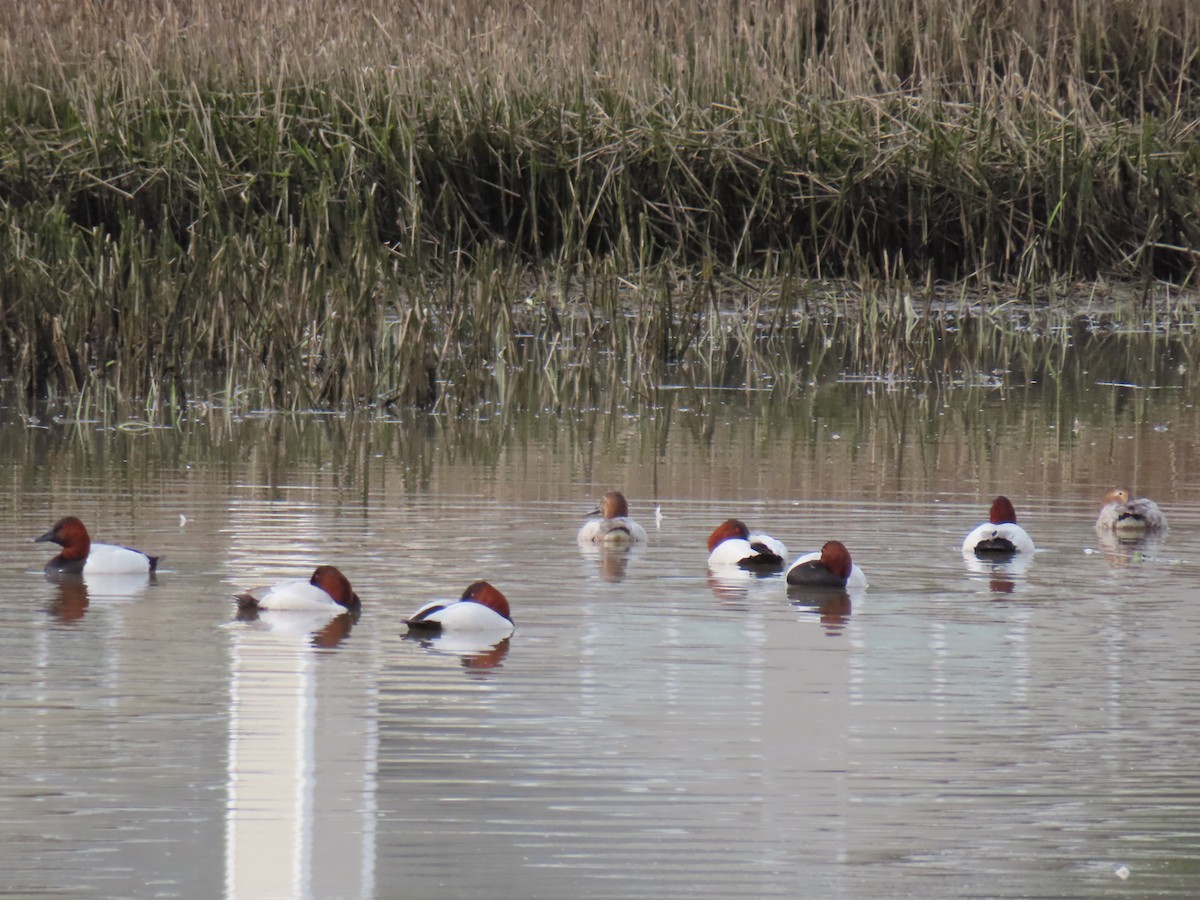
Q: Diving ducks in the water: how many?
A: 8